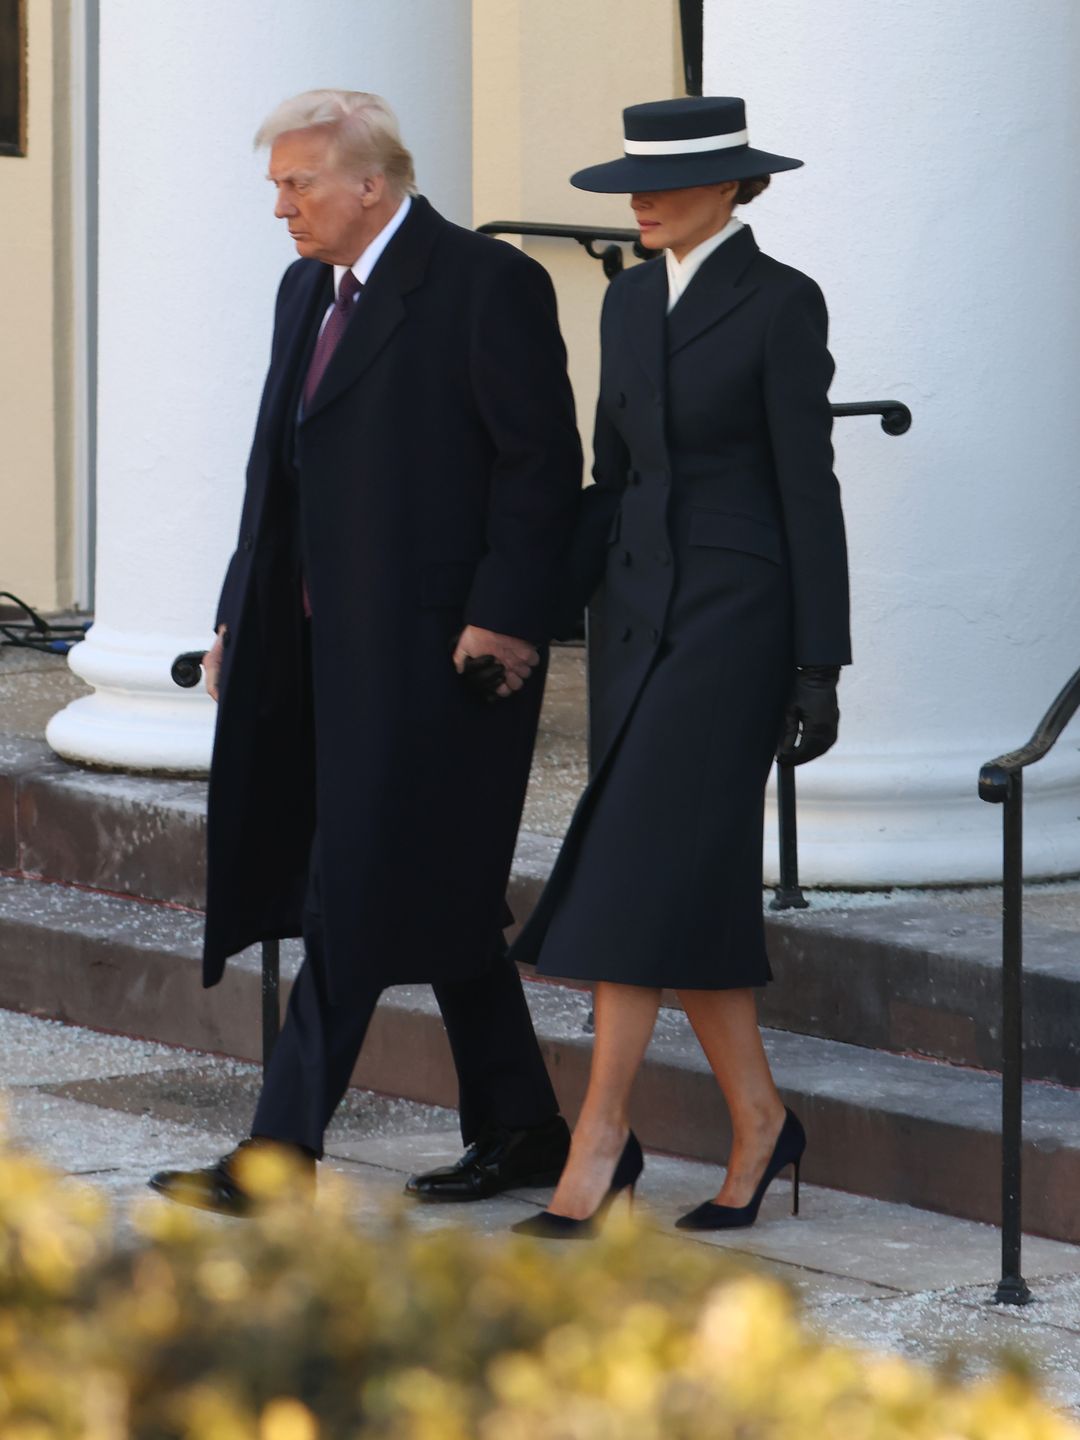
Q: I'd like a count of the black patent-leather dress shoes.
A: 2